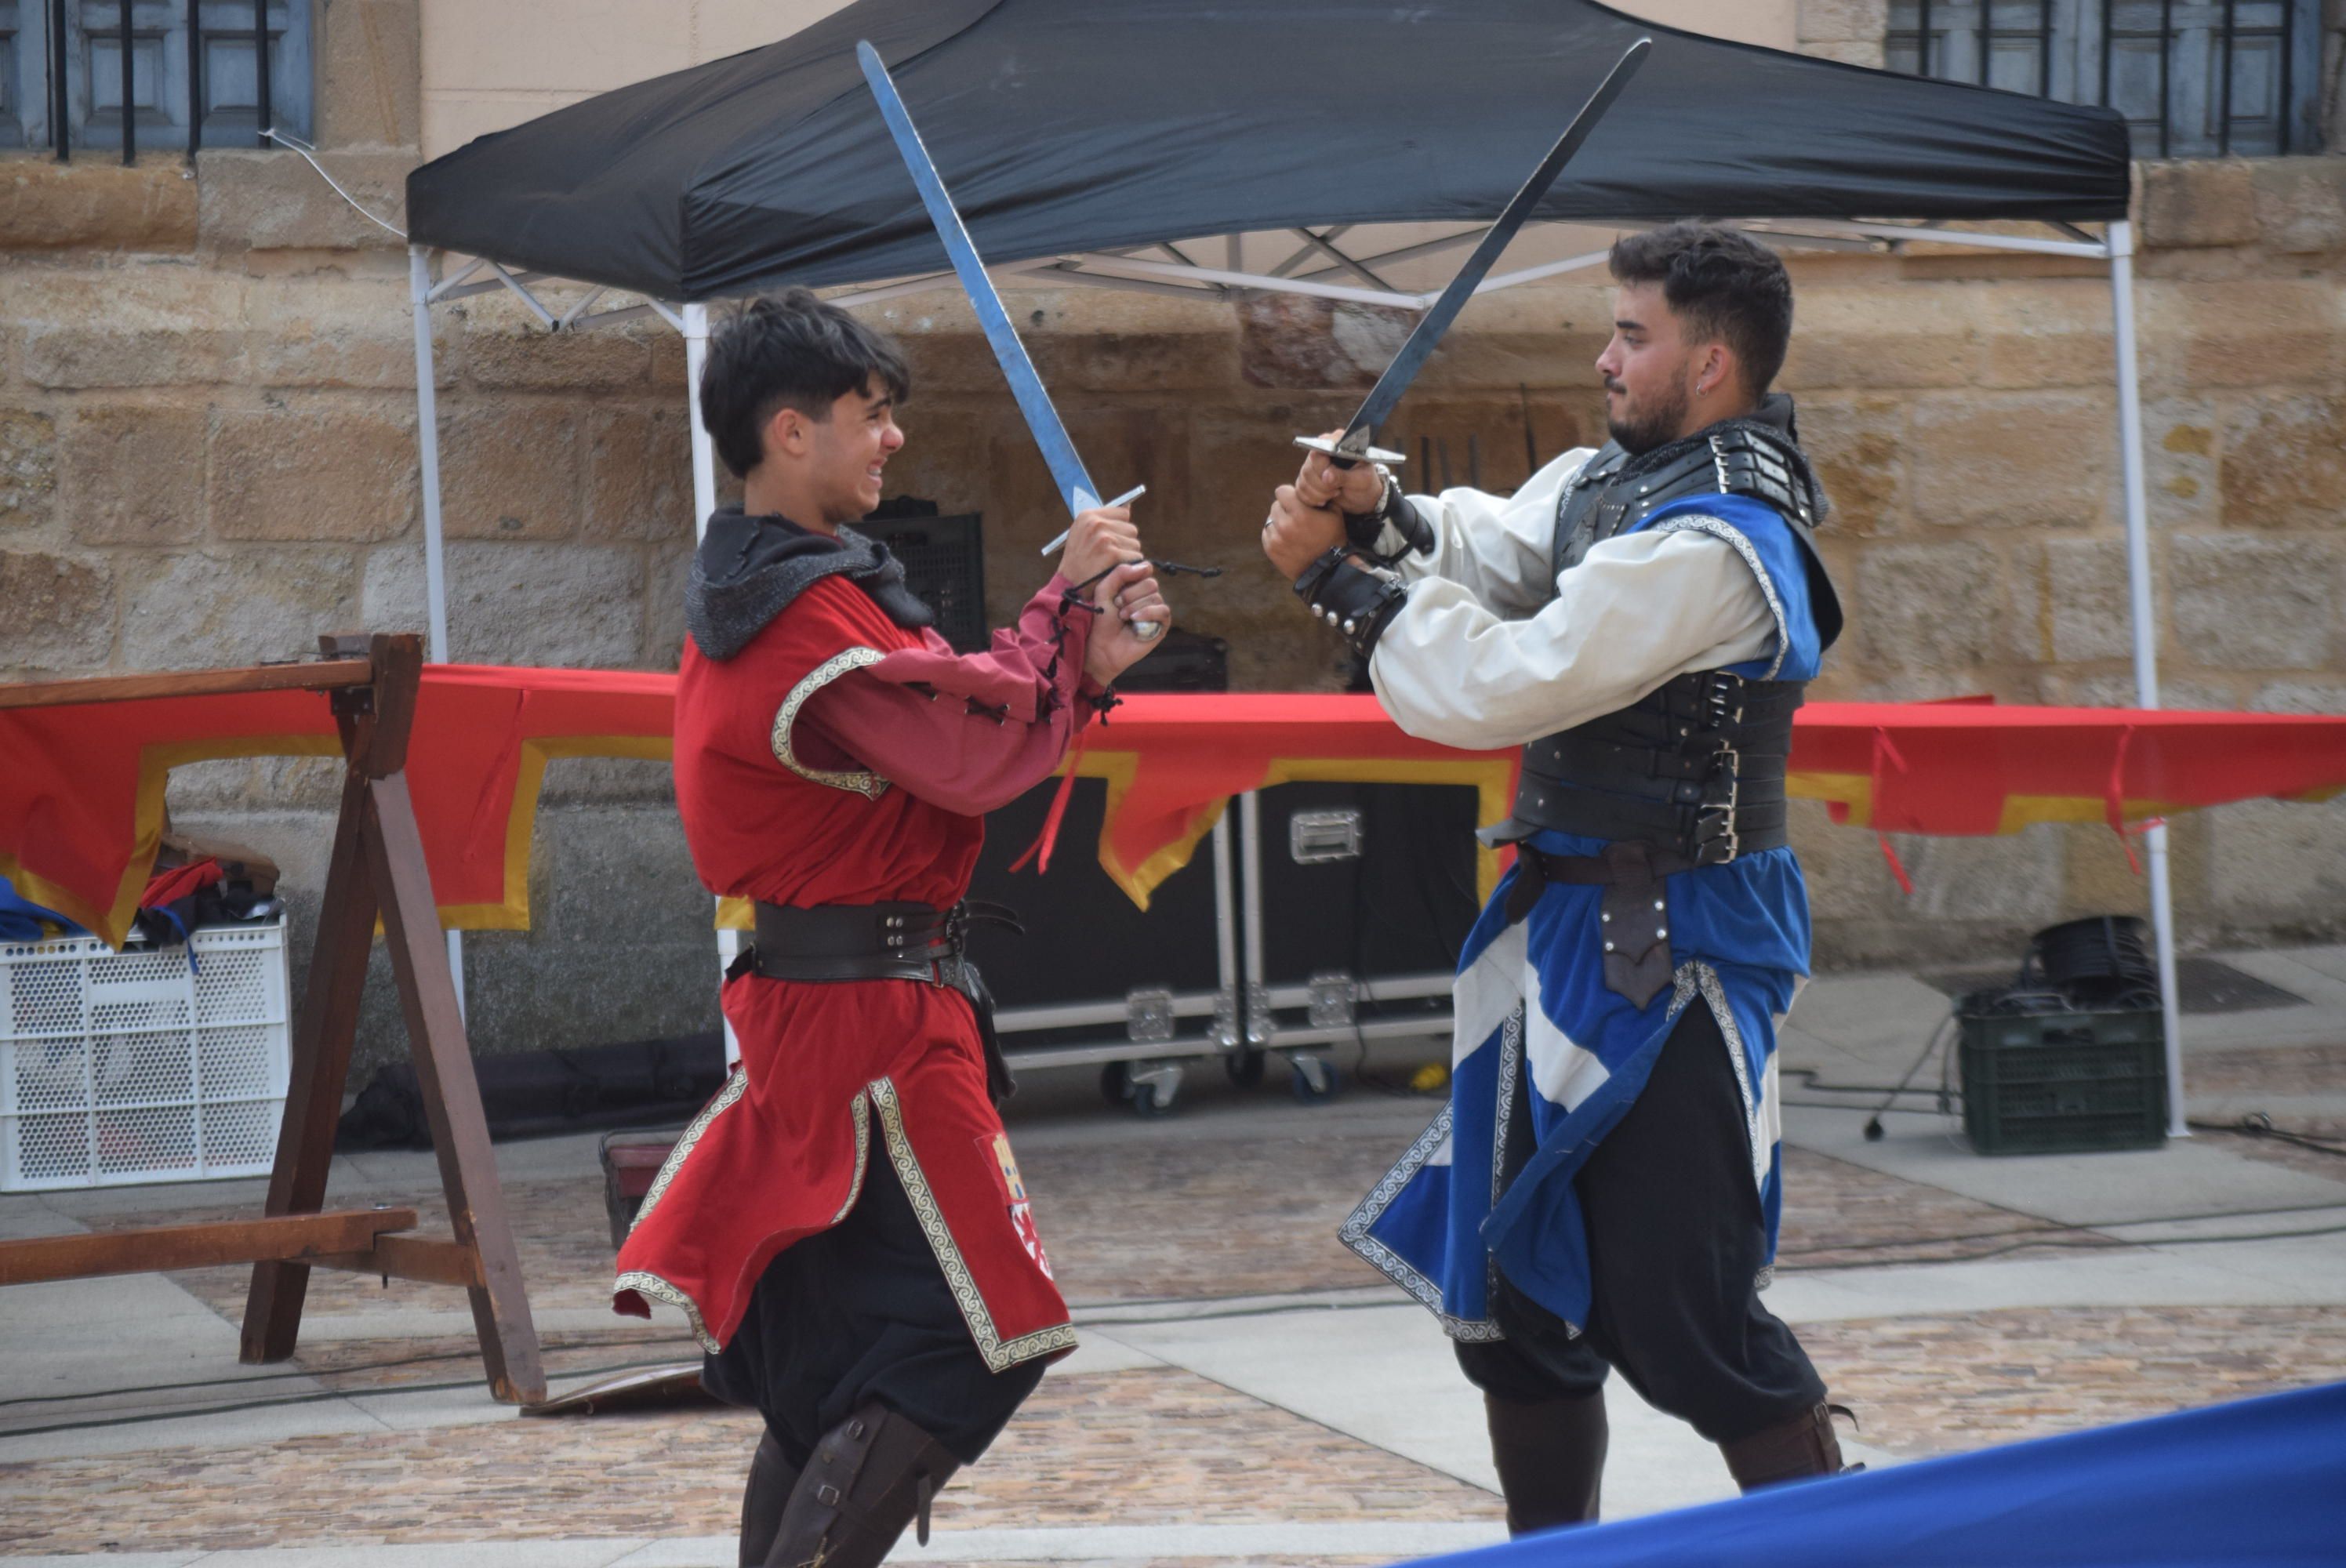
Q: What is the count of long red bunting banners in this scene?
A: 1